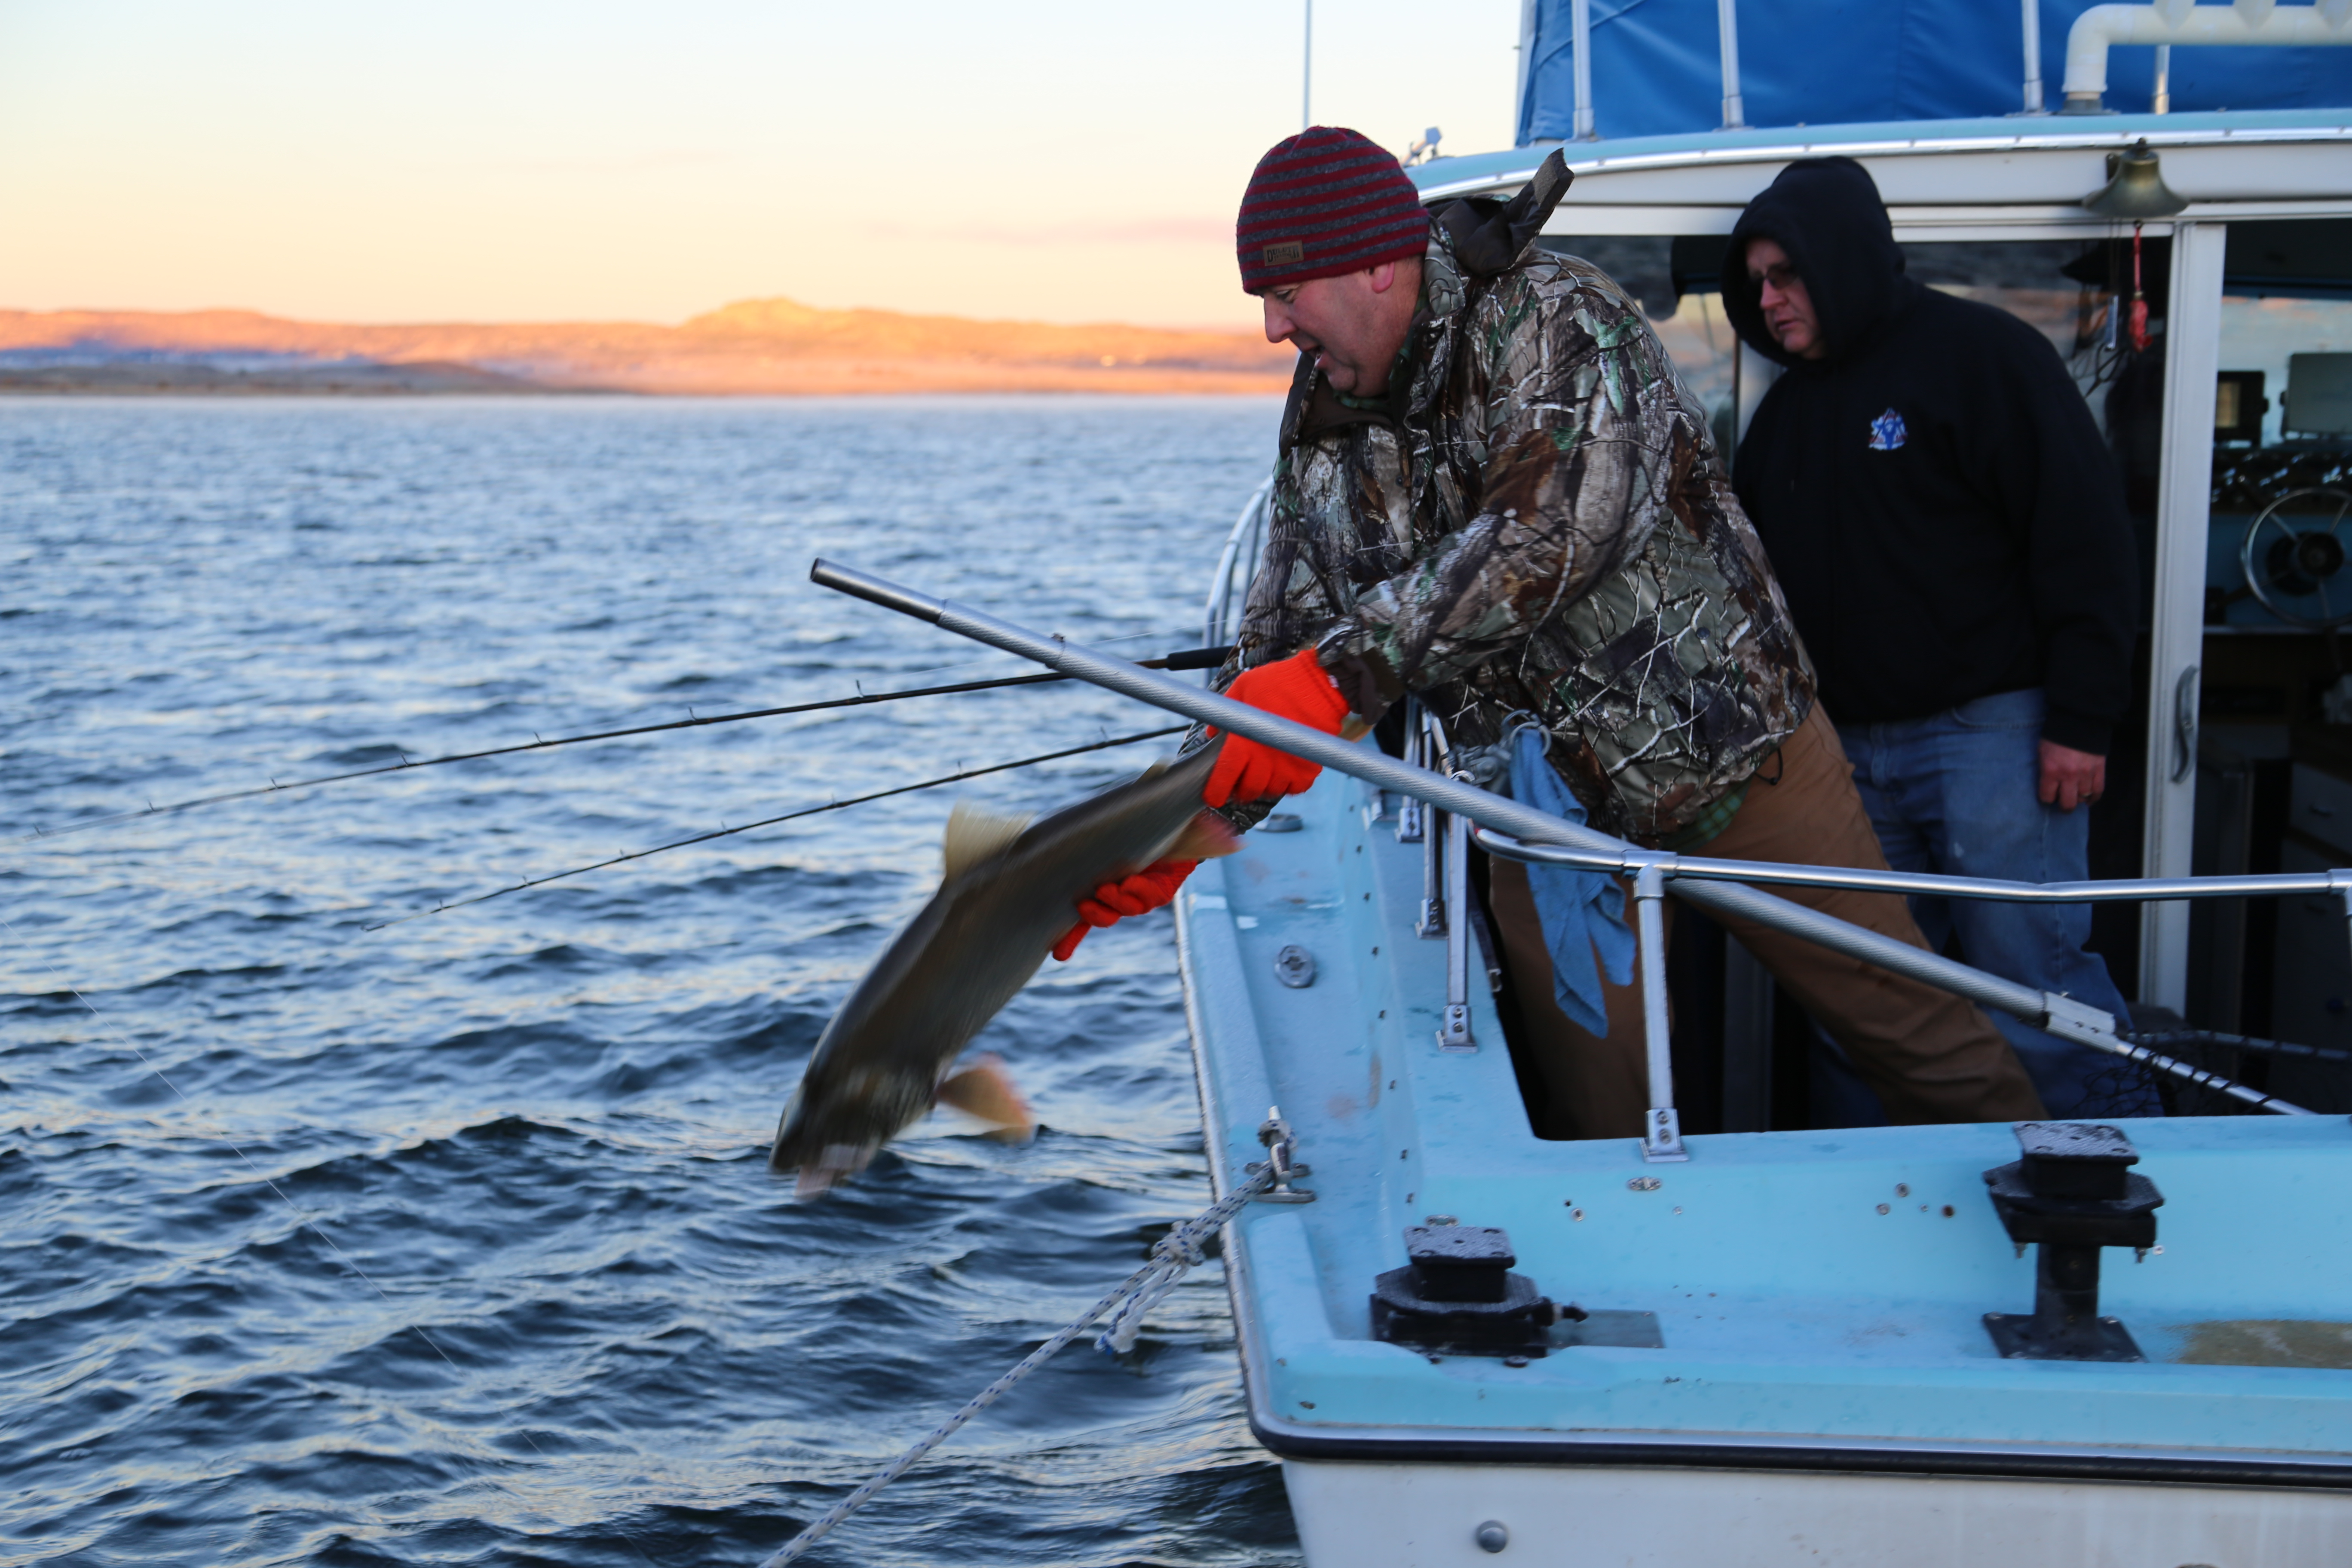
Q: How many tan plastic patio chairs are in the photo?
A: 0